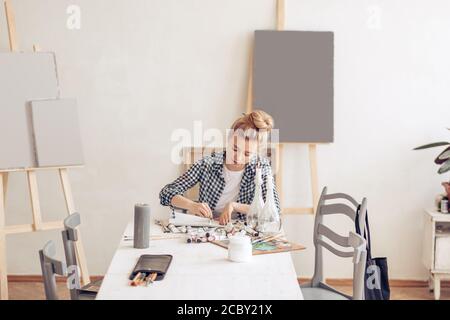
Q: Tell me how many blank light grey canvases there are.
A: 2